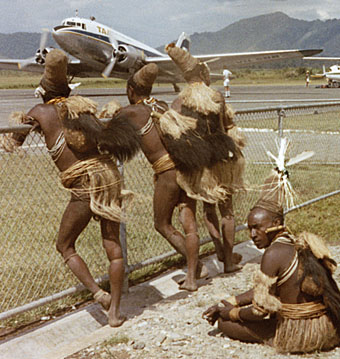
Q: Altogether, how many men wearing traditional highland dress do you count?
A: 4